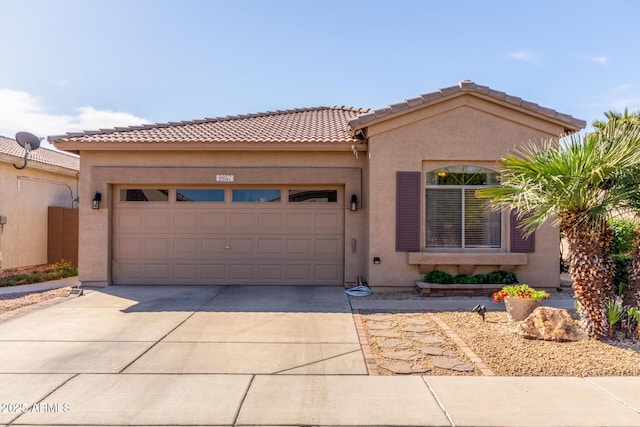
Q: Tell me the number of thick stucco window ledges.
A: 1